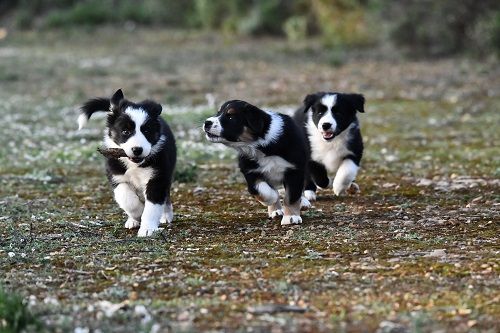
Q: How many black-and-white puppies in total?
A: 3